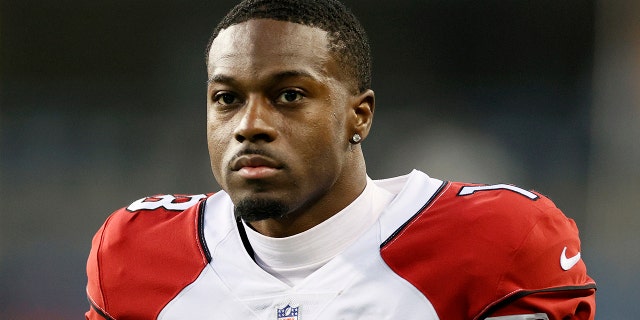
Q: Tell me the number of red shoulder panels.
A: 2